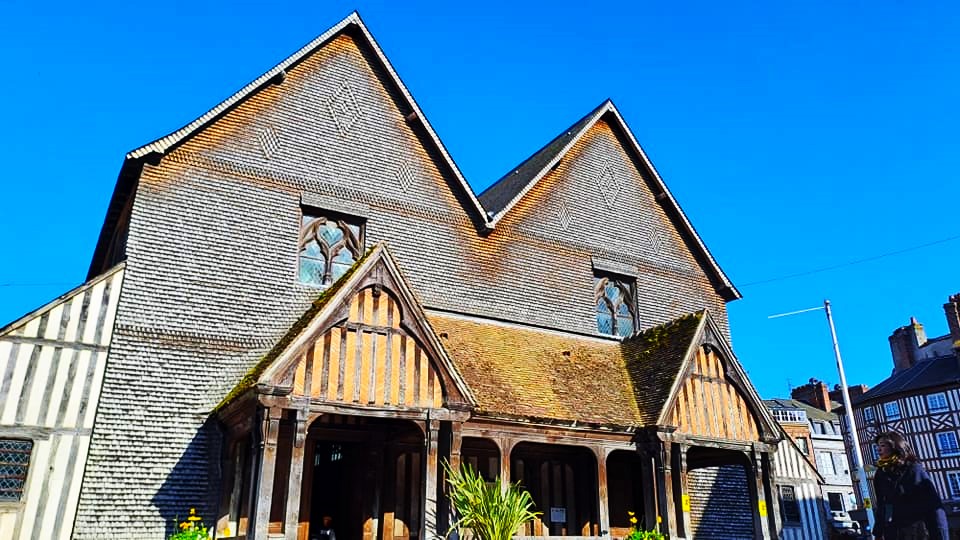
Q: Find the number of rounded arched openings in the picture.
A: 5